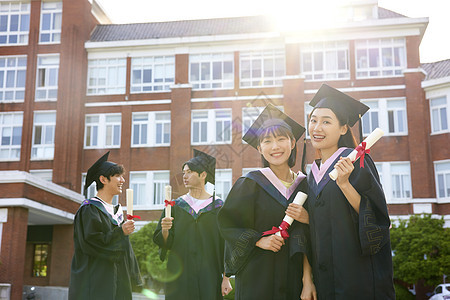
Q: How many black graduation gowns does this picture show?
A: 4